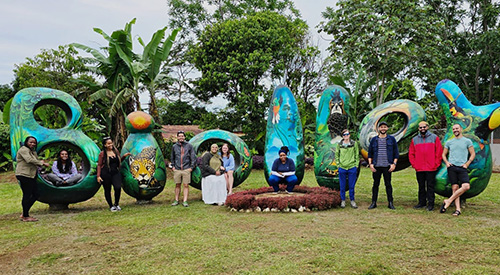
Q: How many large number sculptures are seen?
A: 0